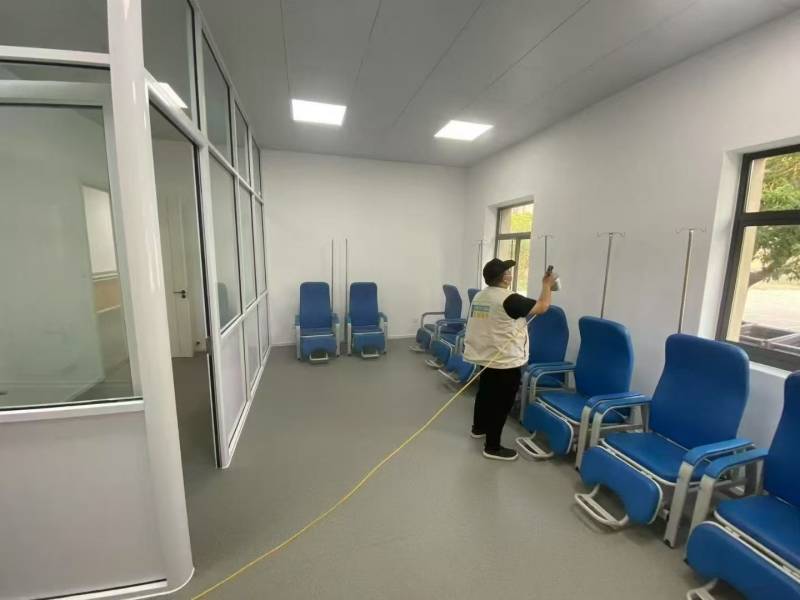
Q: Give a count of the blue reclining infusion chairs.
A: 9